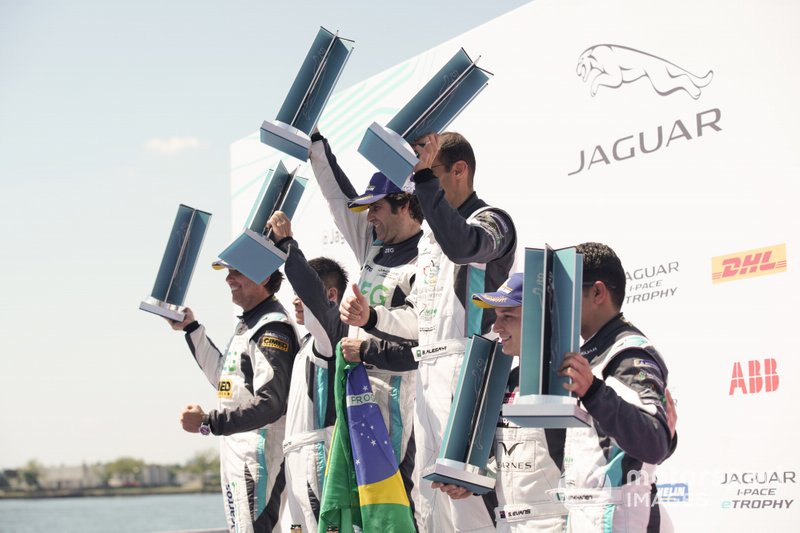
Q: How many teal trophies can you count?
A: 6